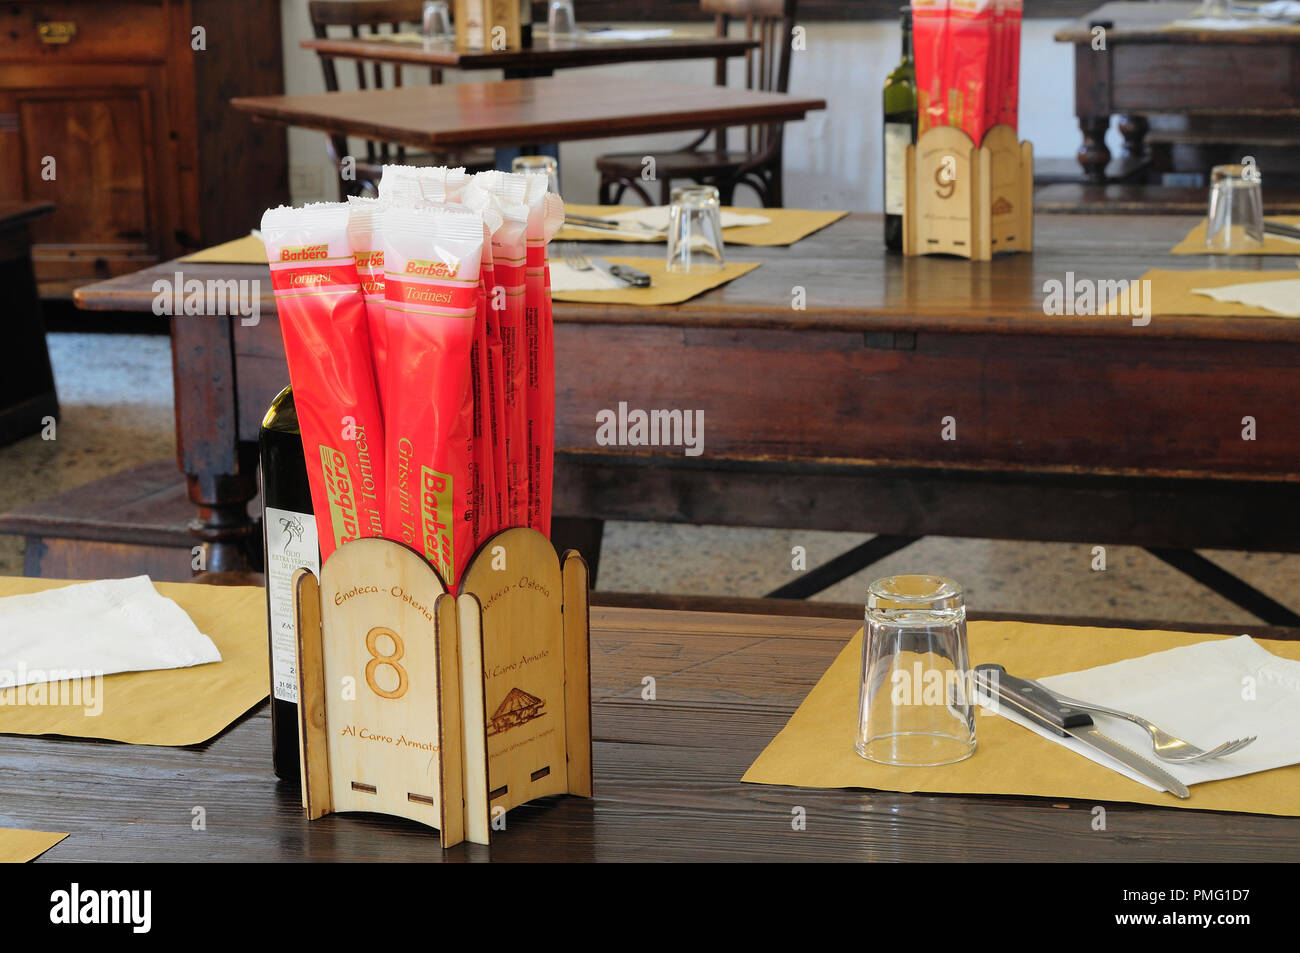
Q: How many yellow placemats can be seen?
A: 8